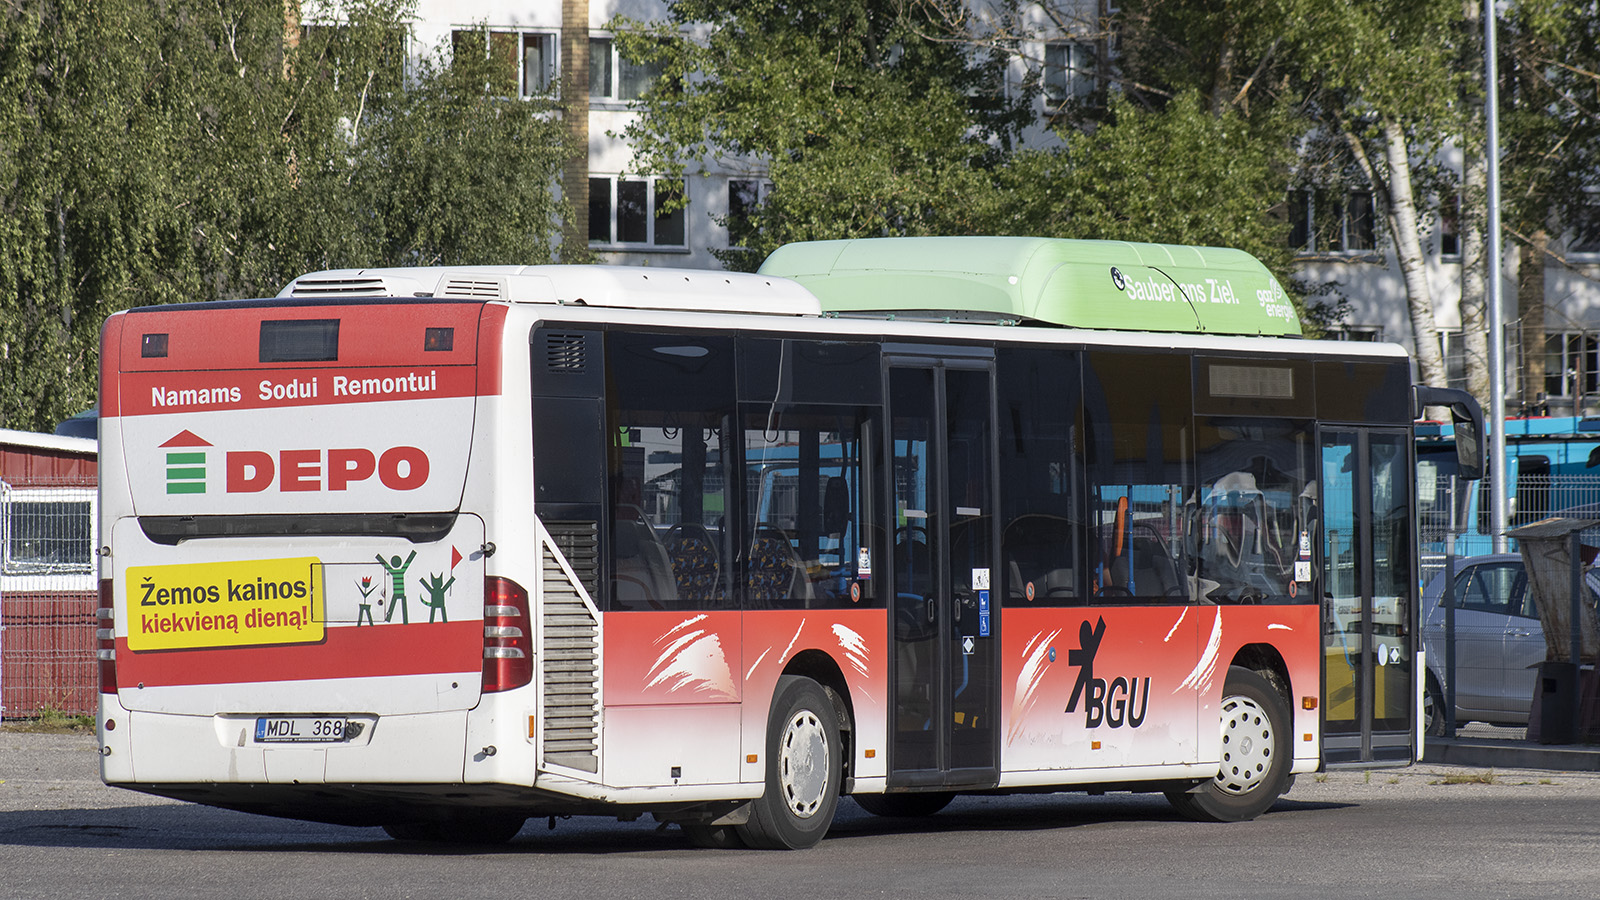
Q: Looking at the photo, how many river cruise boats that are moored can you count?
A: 0